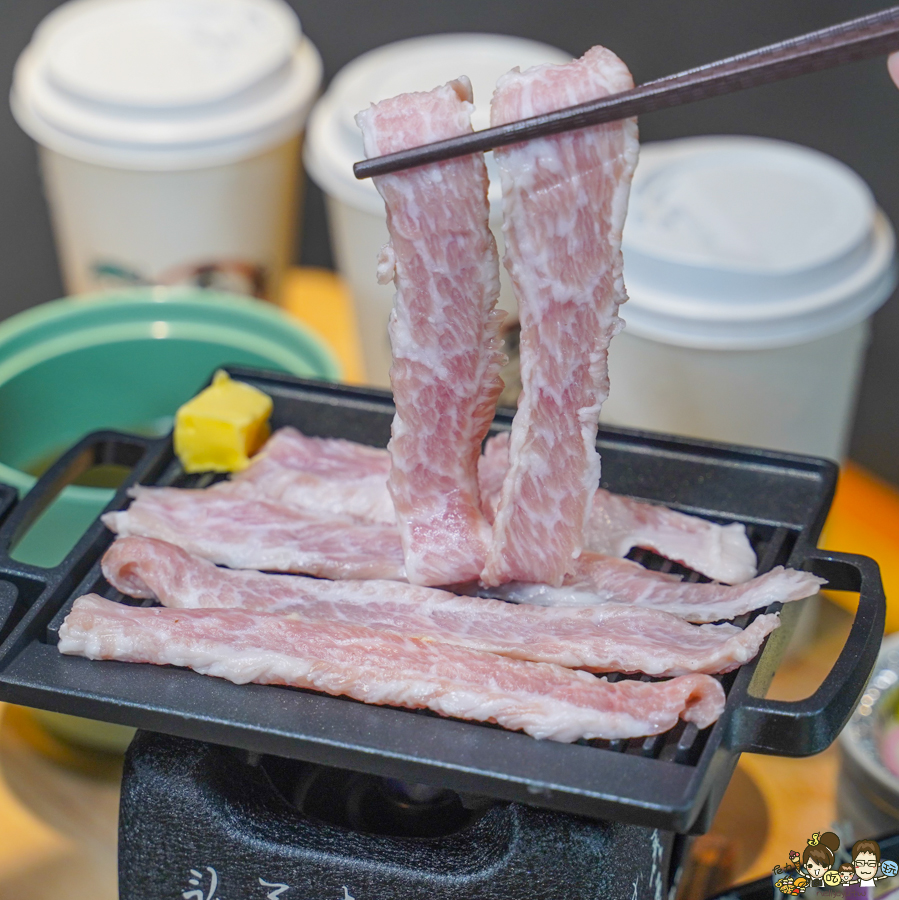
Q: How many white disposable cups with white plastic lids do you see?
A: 3